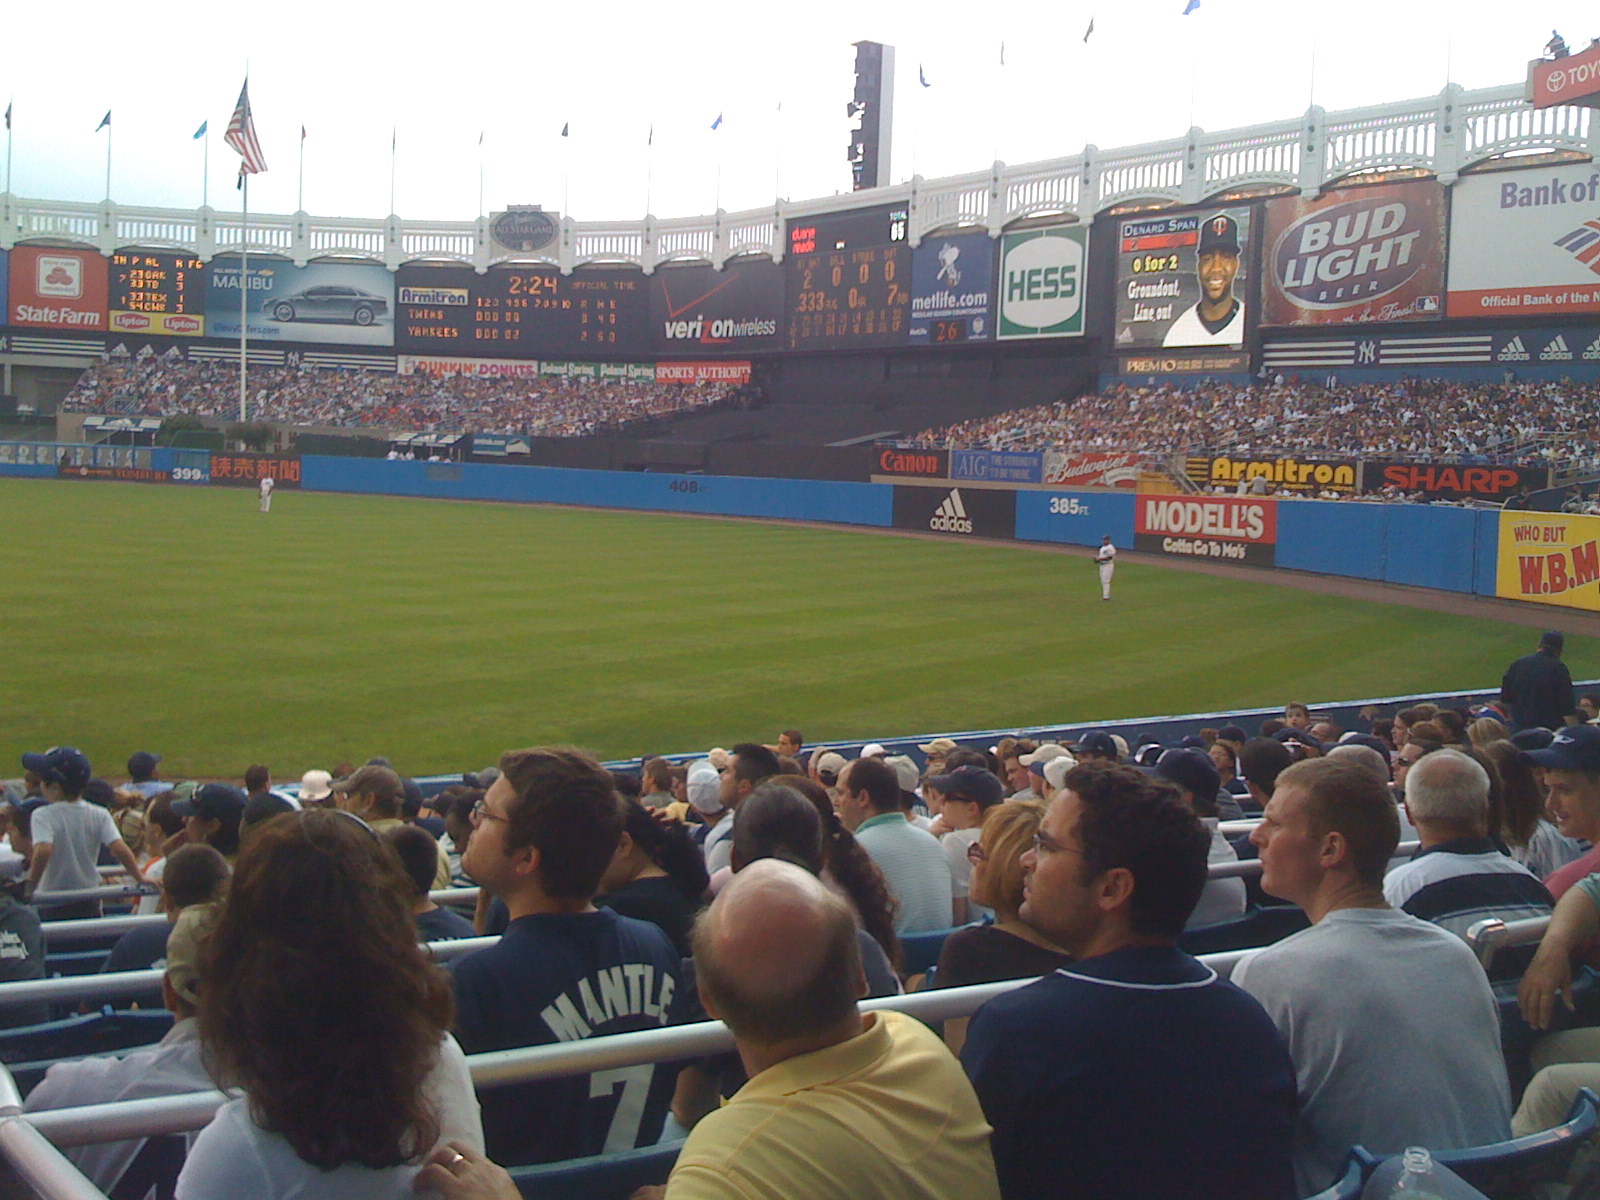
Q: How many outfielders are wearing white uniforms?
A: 2